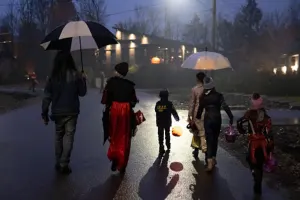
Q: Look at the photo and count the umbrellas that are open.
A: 2